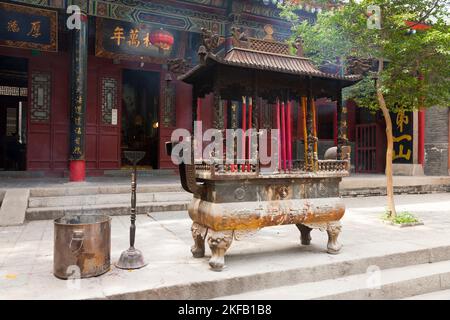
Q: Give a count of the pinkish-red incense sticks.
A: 5